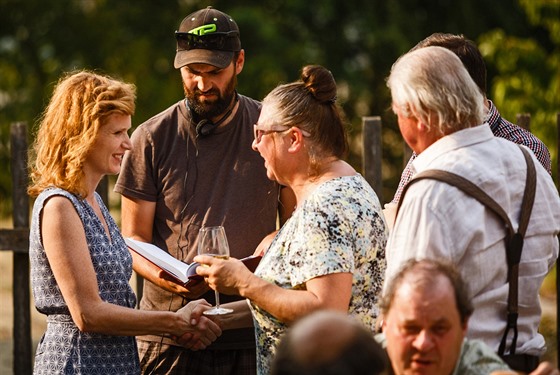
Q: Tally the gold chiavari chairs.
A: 0